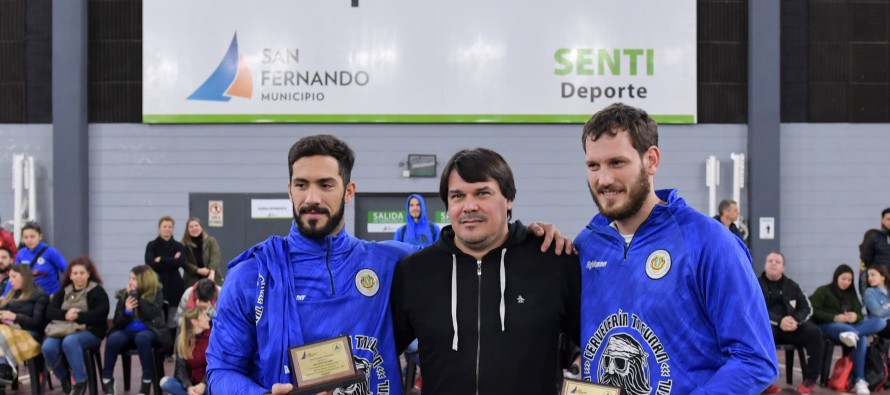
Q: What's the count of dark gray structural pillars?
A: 2